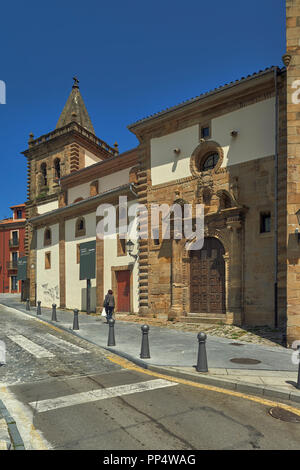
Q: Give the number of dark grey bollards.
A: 8